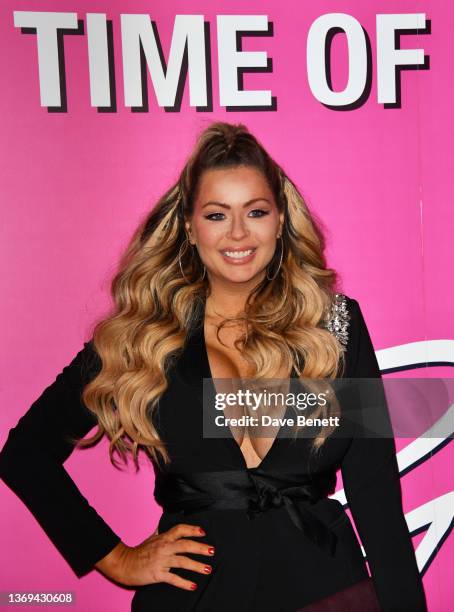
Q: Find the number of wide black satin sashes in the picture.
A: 1